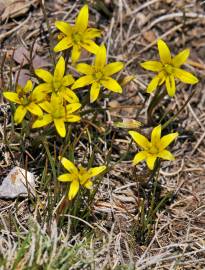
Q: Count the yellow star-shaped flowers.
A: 8